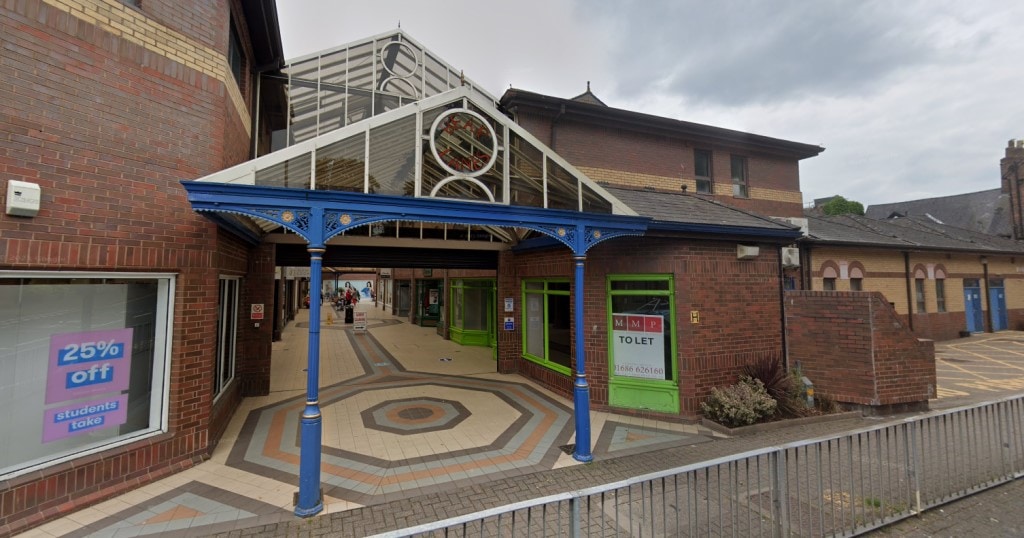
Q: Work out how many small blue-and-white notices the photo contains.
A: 2